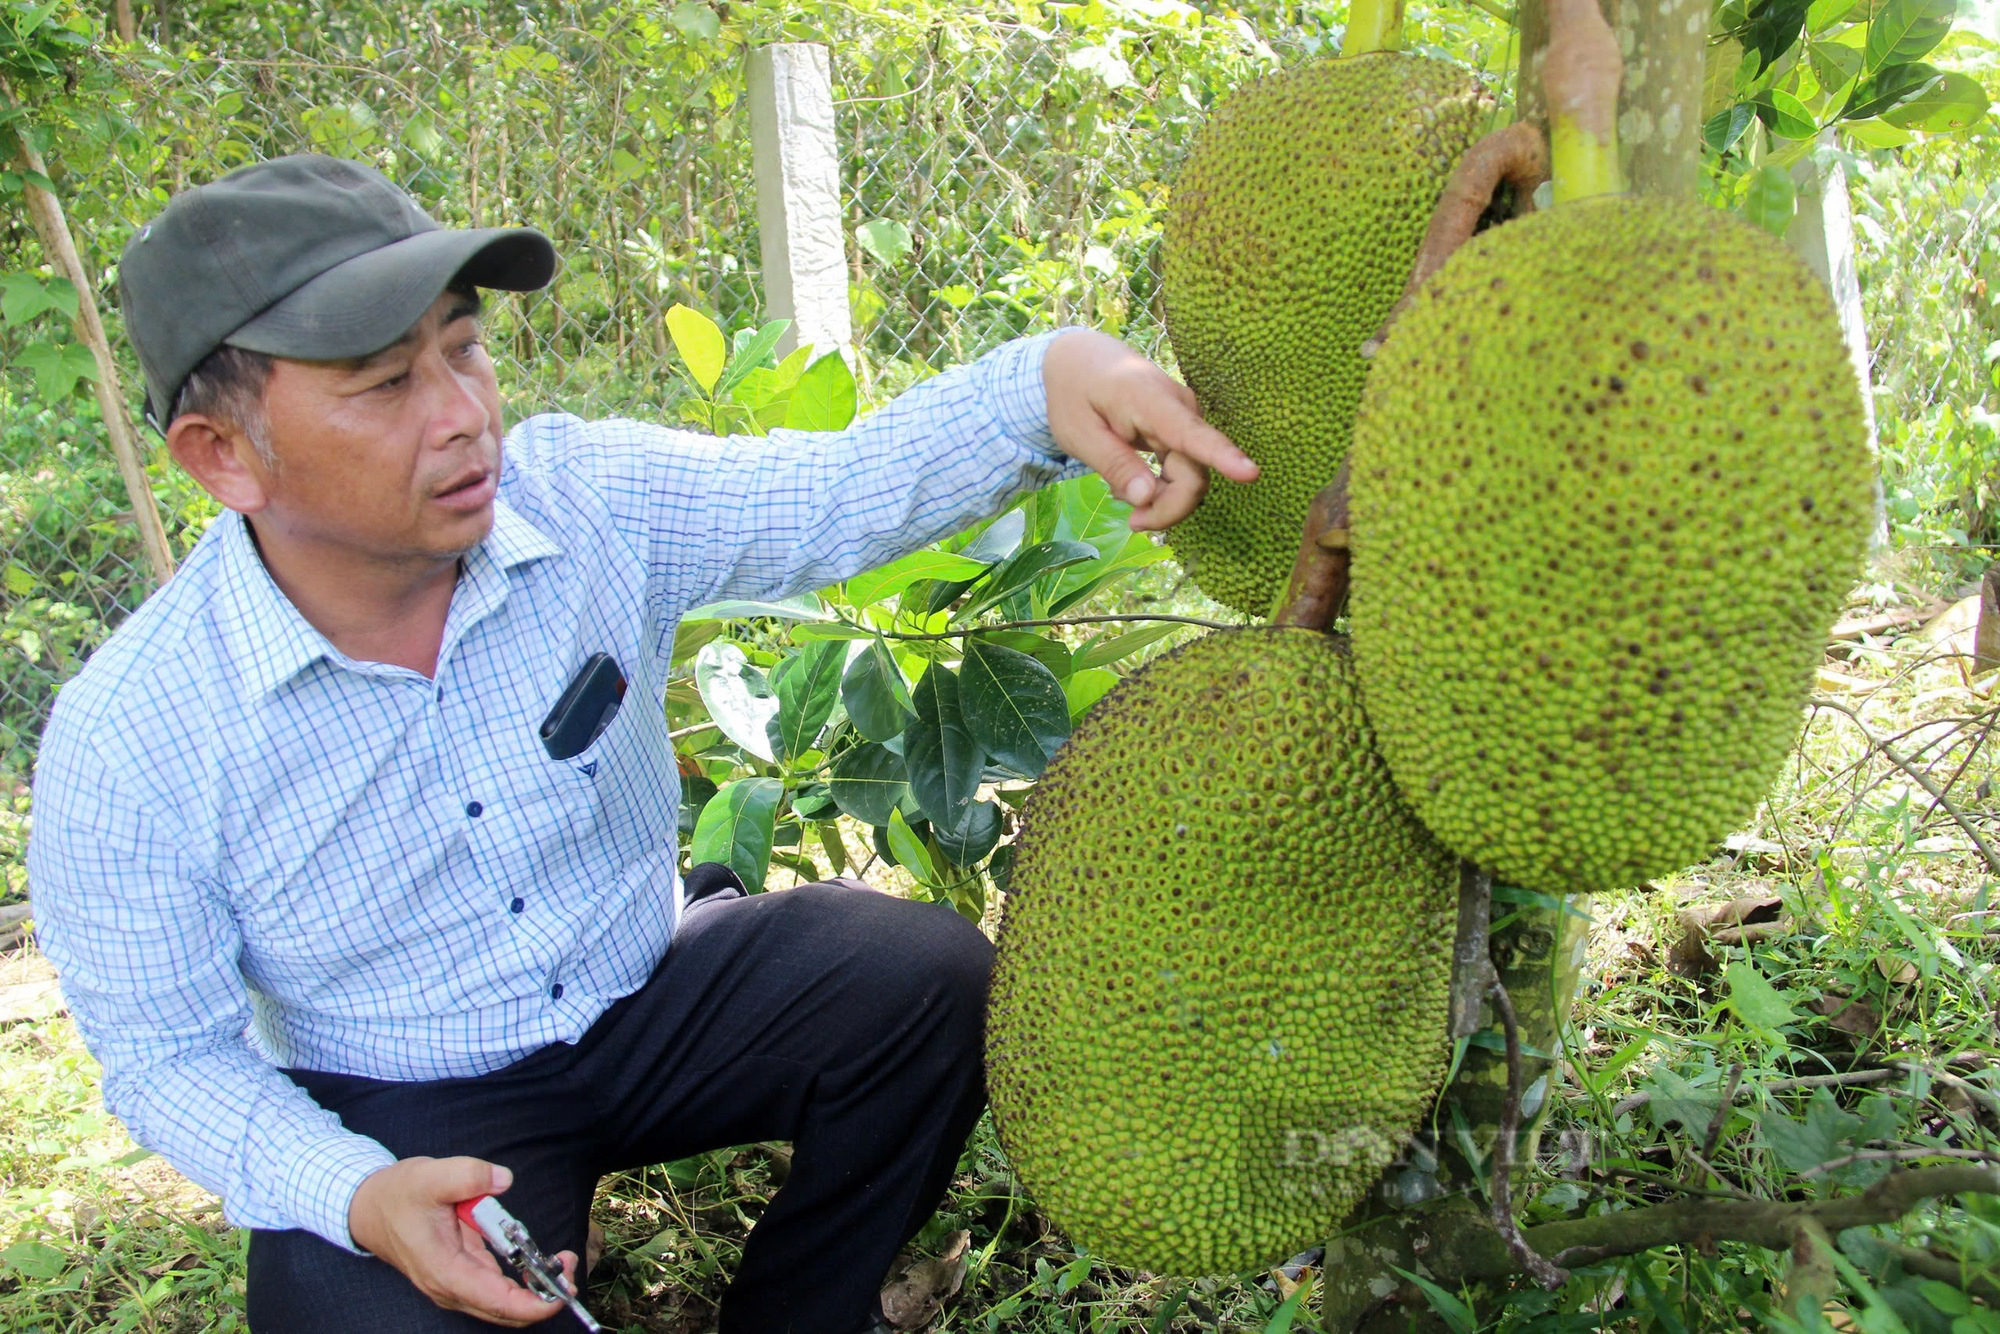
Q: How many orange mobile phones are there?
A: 0